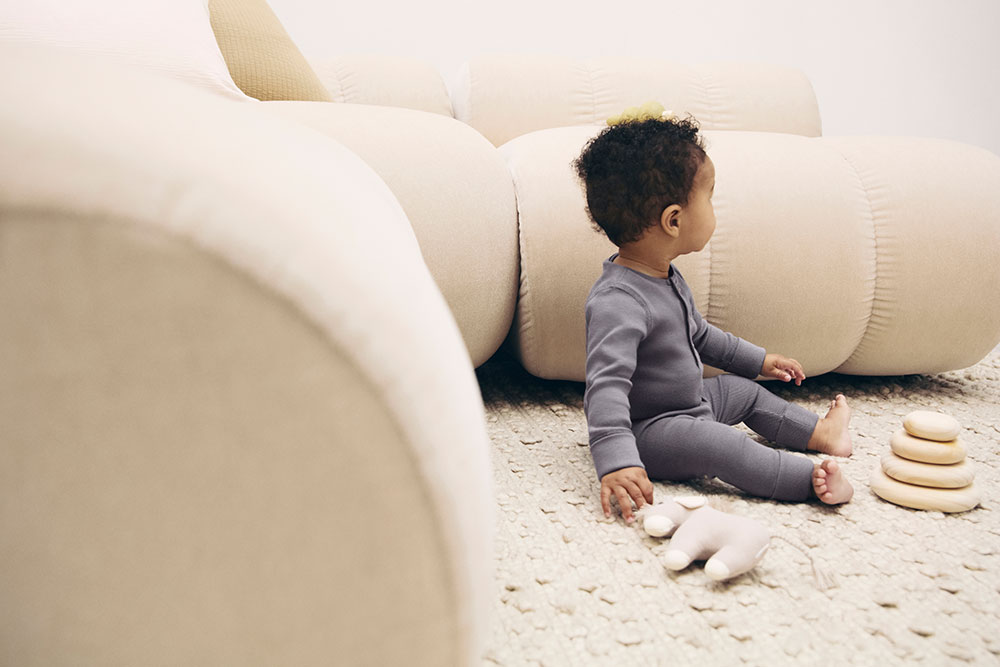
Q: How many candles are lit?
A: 0